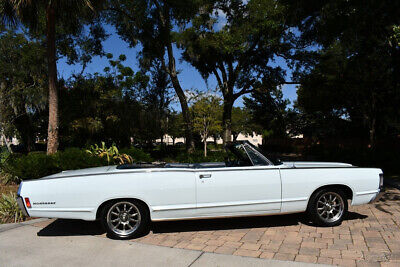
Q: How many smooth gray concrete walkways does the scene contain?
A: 1